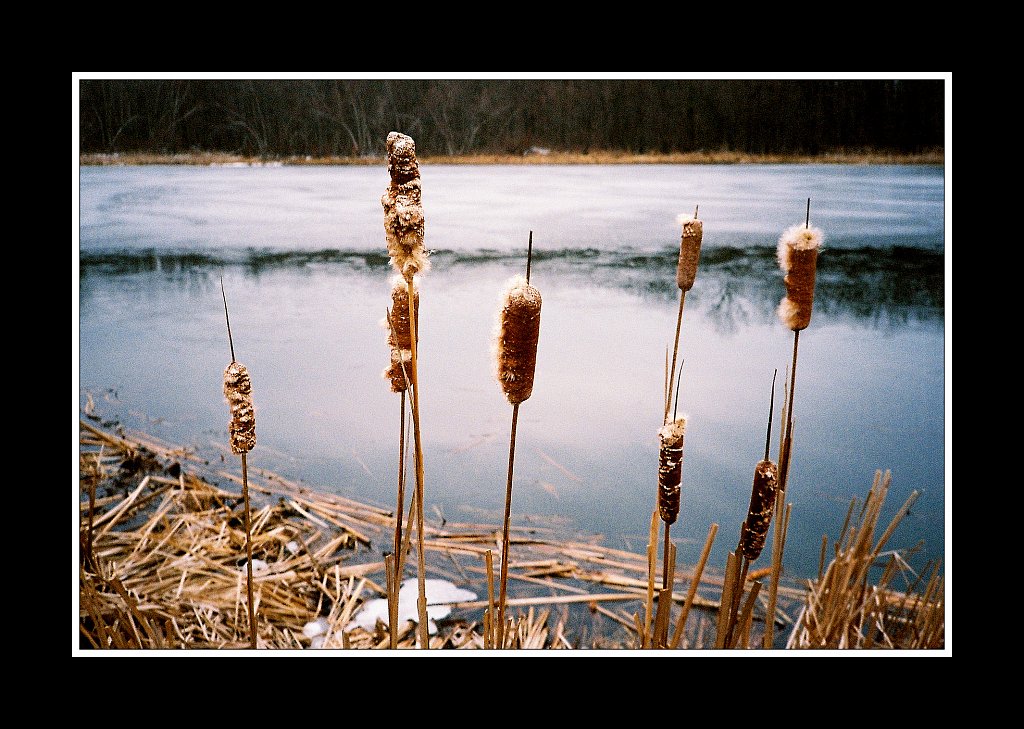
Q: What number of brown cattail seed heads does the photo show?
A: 8